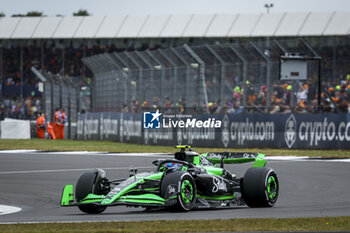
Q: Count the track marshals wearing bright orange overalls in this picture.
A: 3